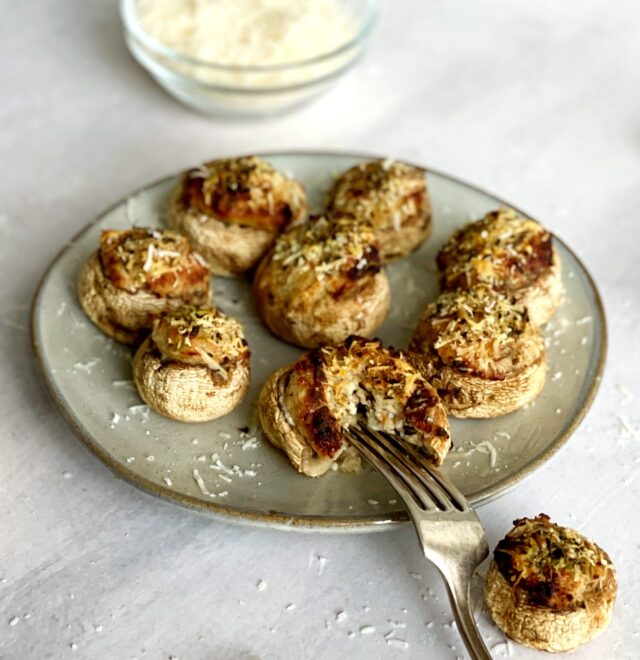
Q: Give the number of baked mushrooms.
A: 9